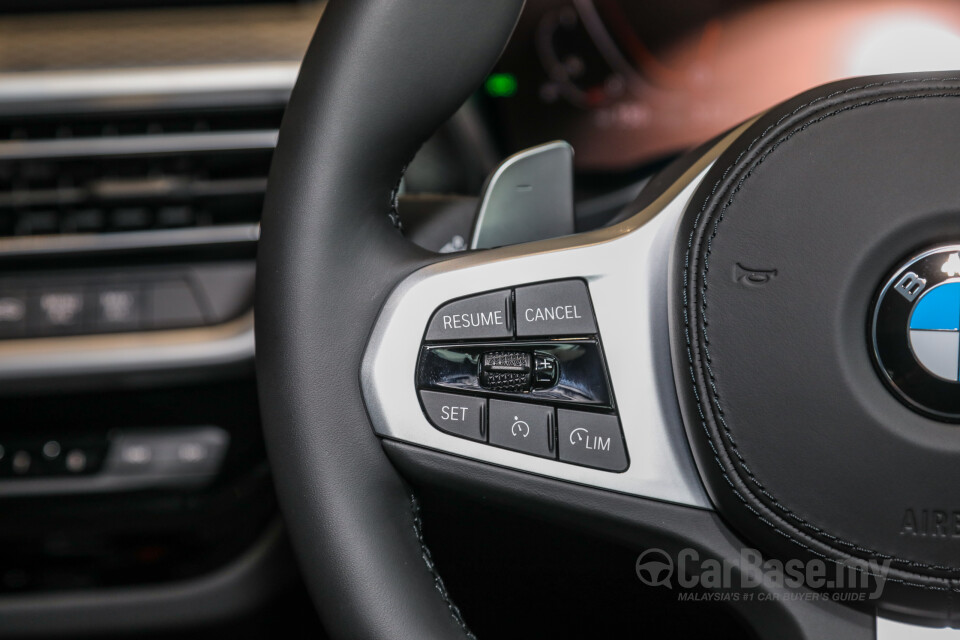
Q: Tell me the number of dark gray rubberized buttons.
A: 5